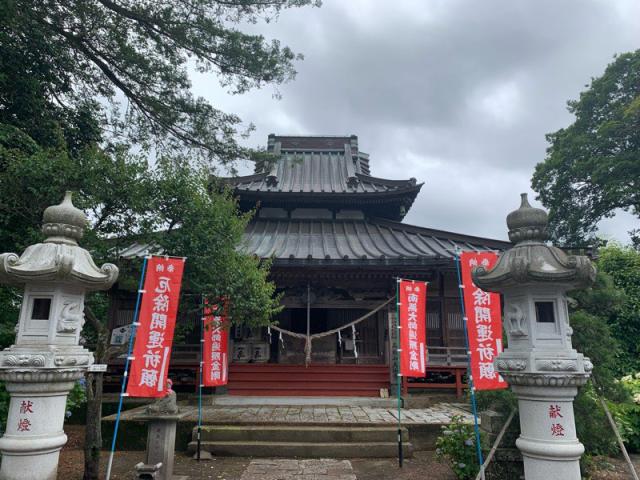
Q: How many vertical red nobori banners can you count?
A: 4